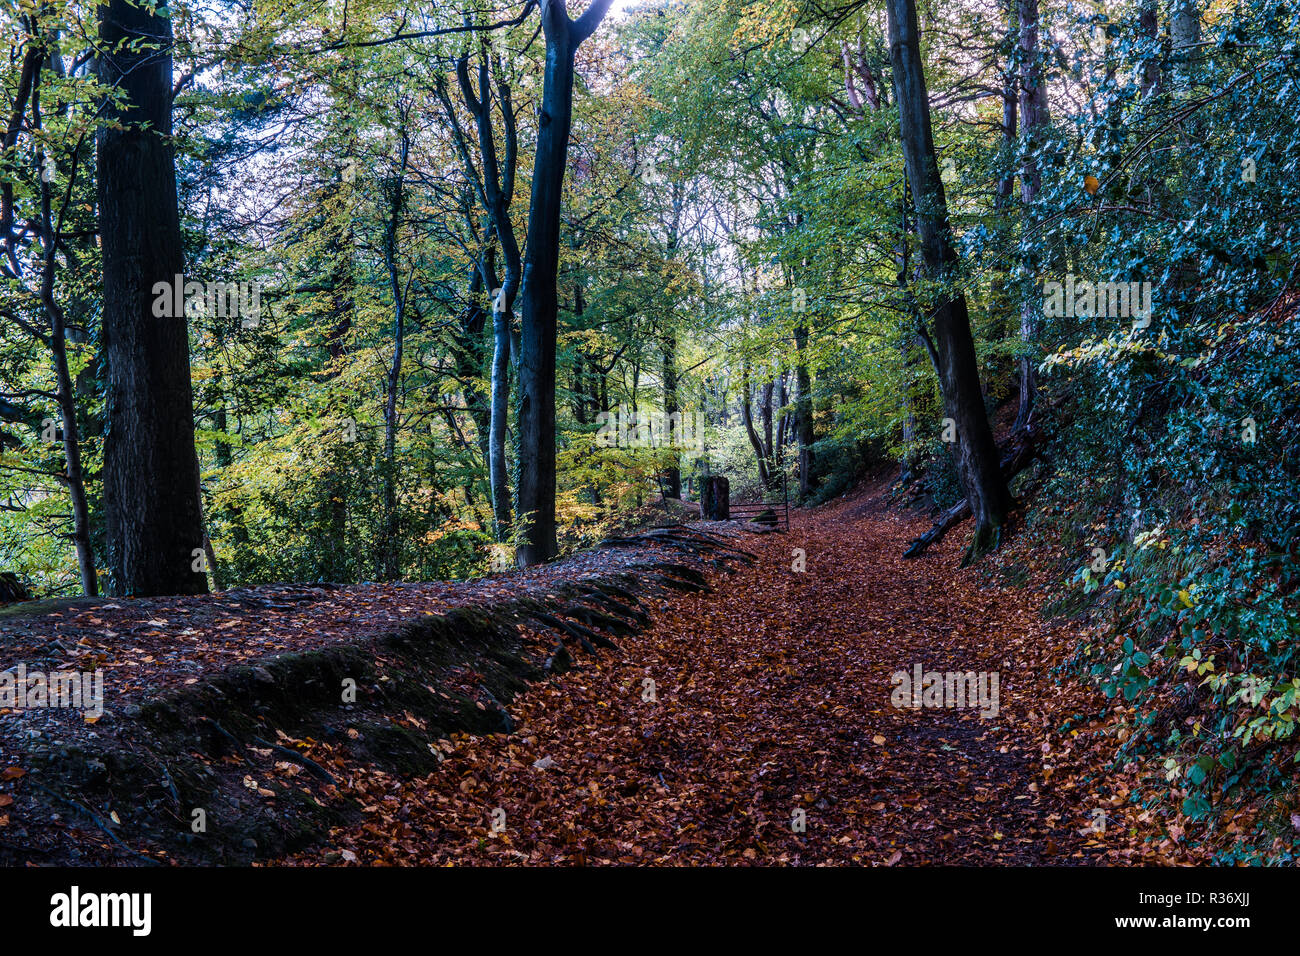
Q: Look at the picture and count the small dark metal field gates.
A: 1